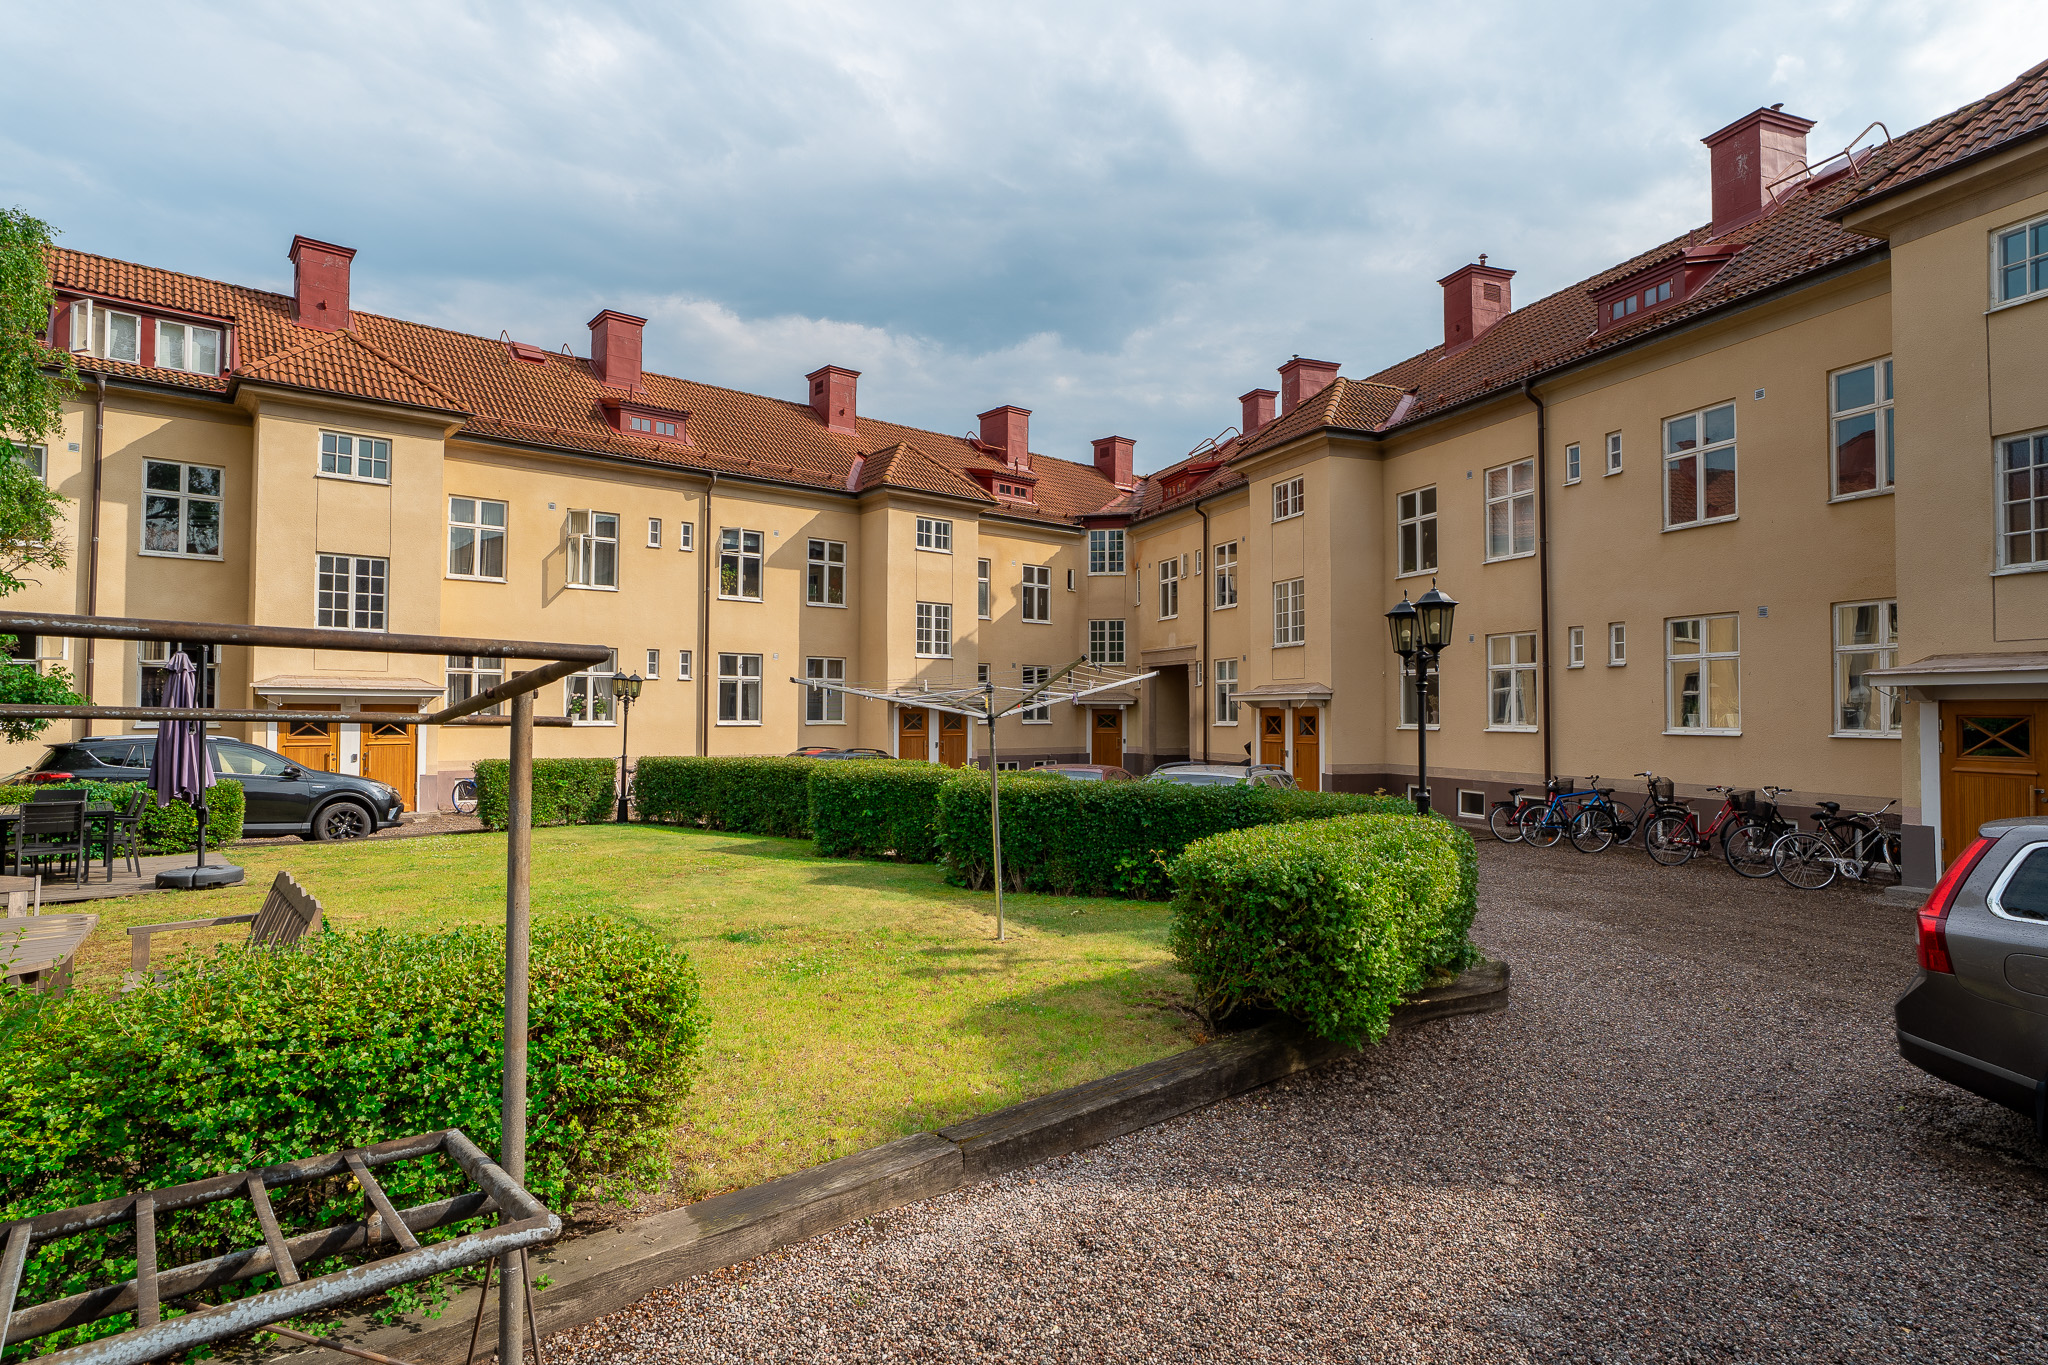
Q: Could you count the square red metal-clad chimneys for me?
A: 9